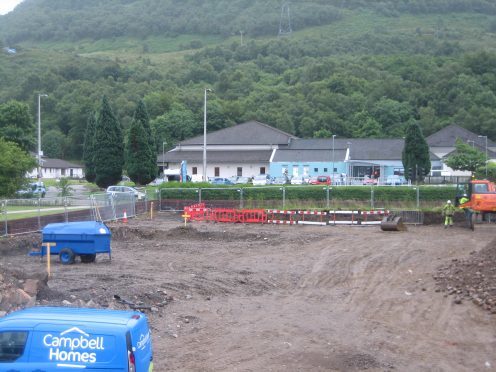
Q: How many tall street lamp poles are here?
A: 2